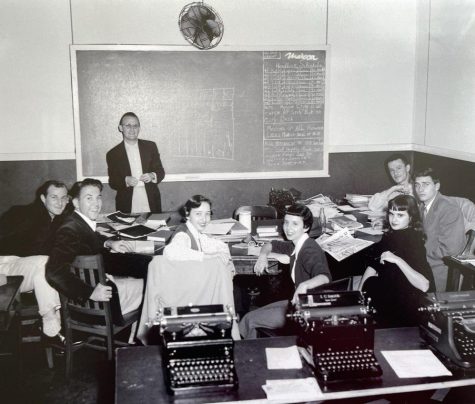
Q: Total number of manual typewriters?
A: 3